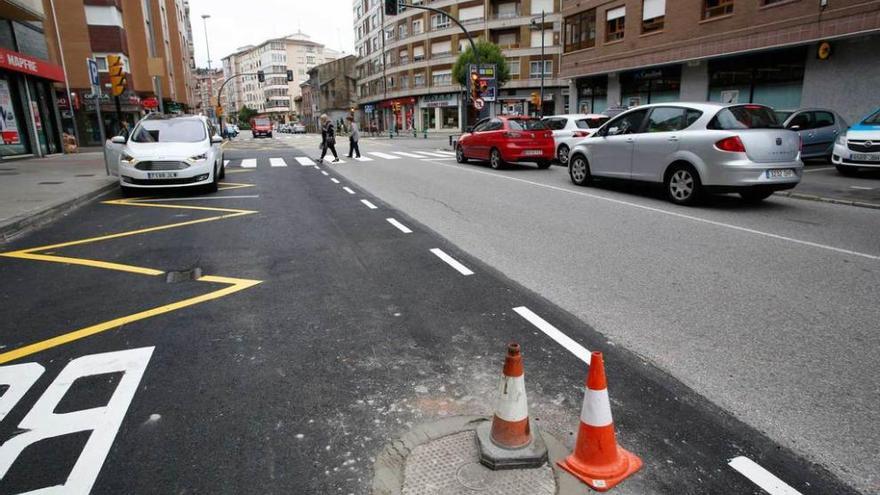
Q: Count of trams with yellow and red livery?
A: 0